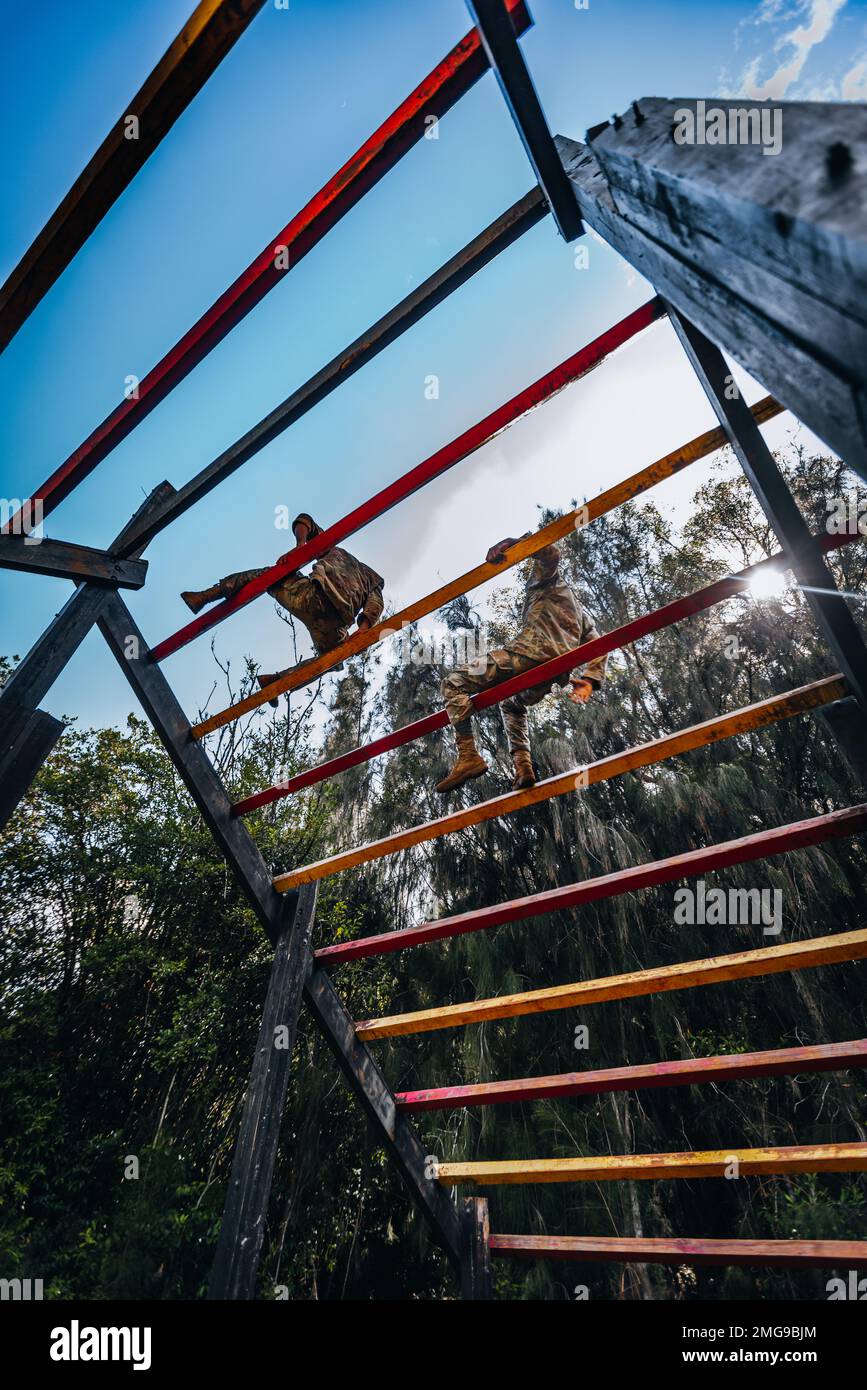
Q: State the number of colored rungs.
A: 11